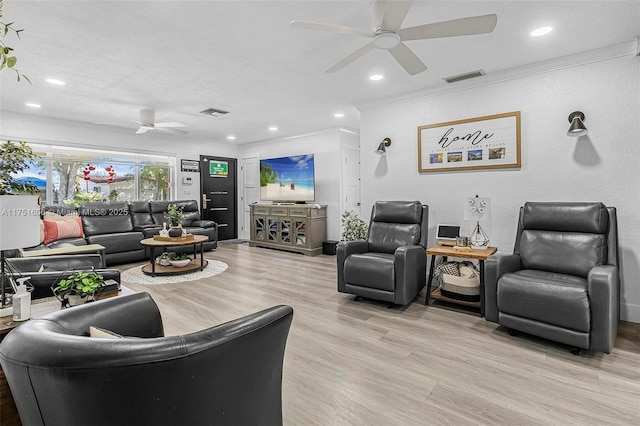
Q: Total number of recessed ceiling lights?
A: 7